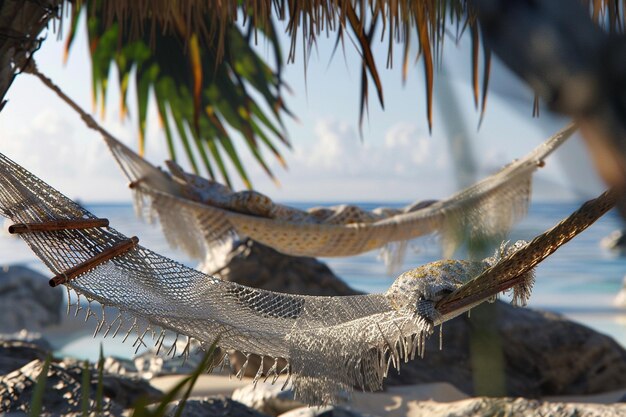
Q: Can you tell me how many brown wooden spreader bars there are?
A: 2